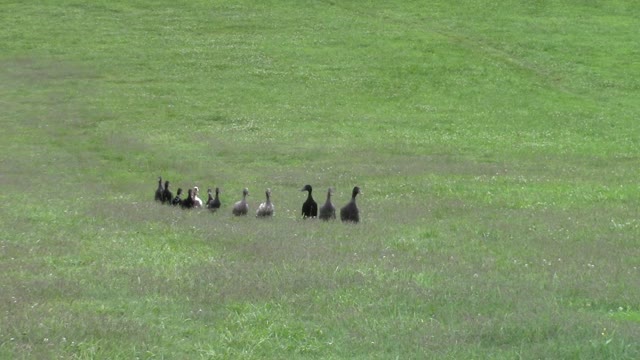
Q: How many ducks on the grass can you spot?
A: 12